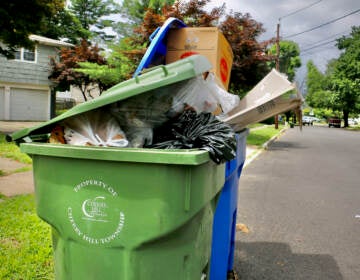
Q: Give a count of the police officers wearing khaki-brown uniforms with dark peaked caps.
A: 0